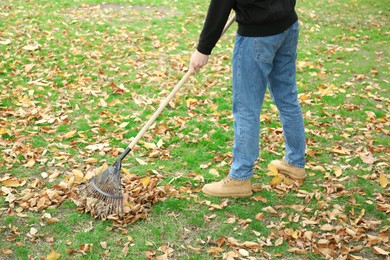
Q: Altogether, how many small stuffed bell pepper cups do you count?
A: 0